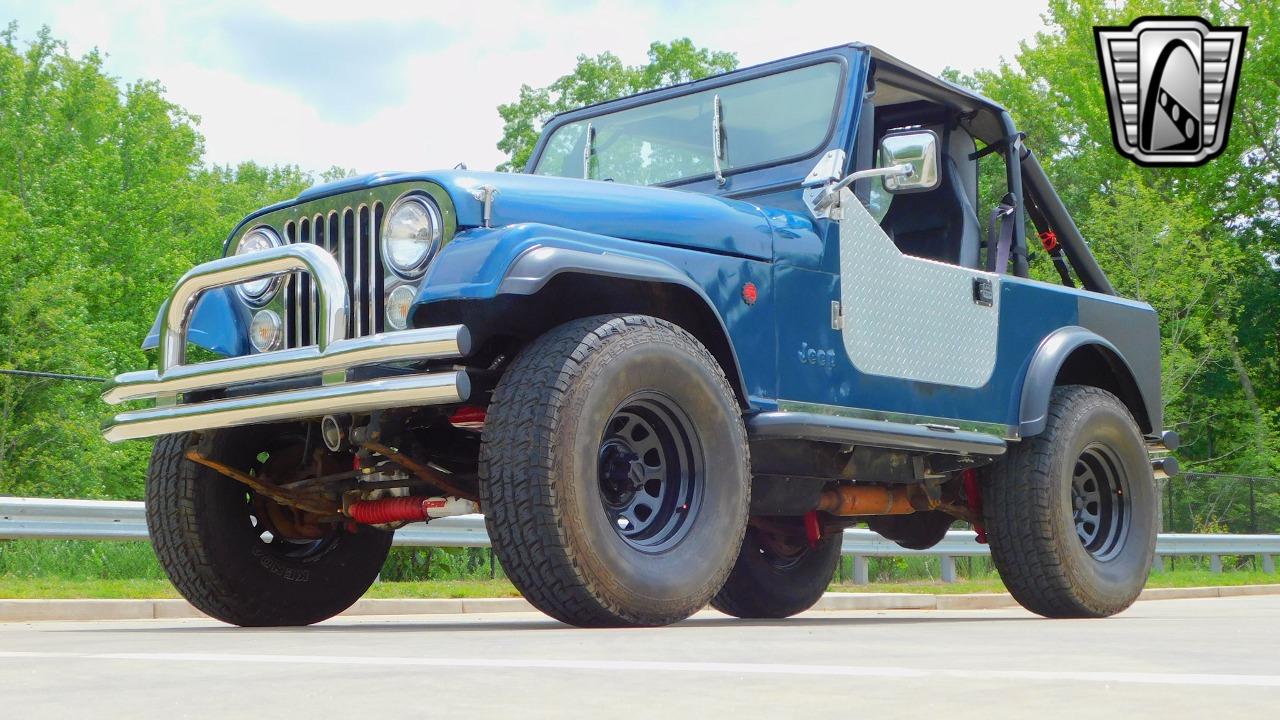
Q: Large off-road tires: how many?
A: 4